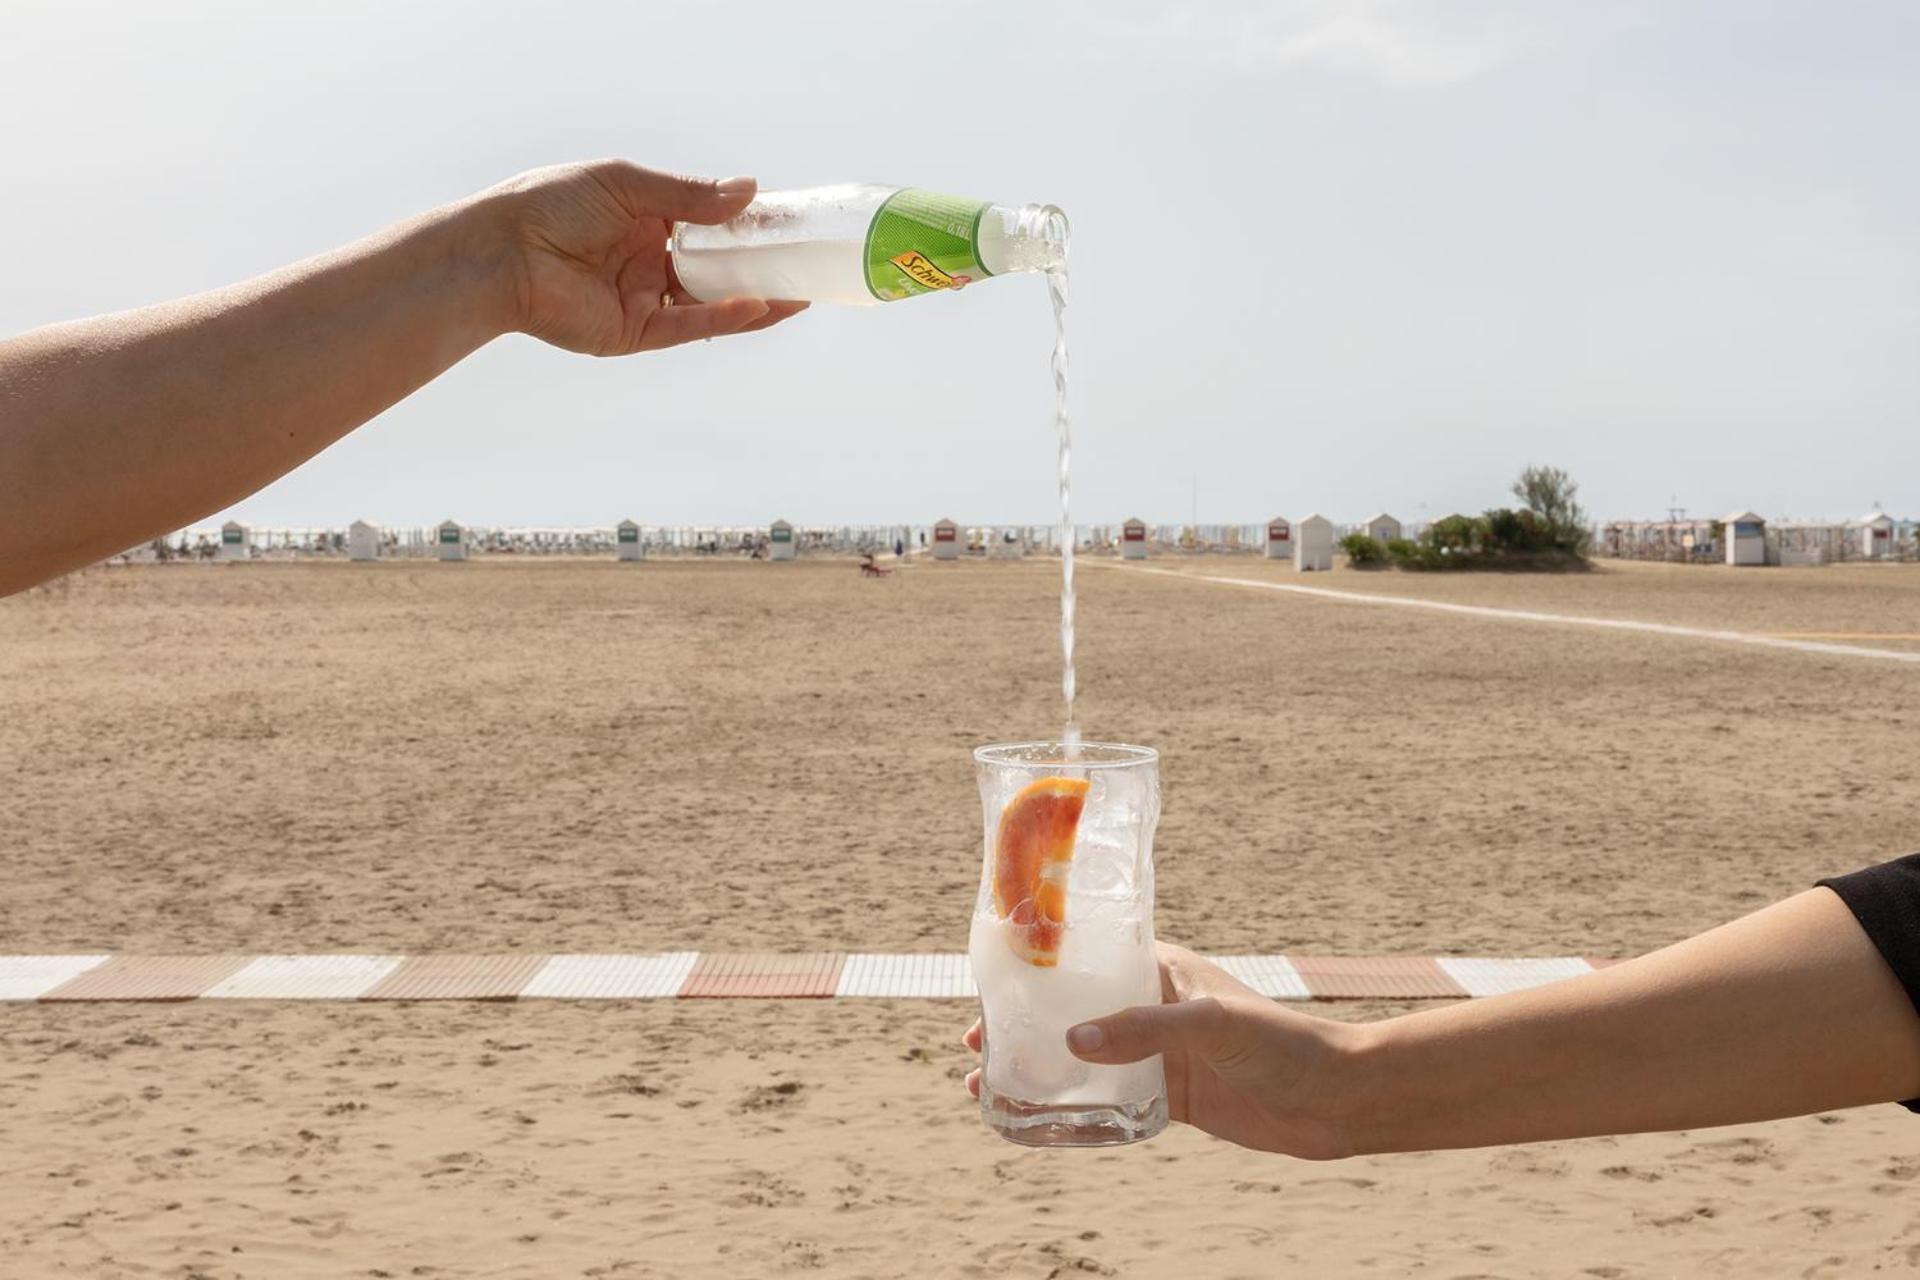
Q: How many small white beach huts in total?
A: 12